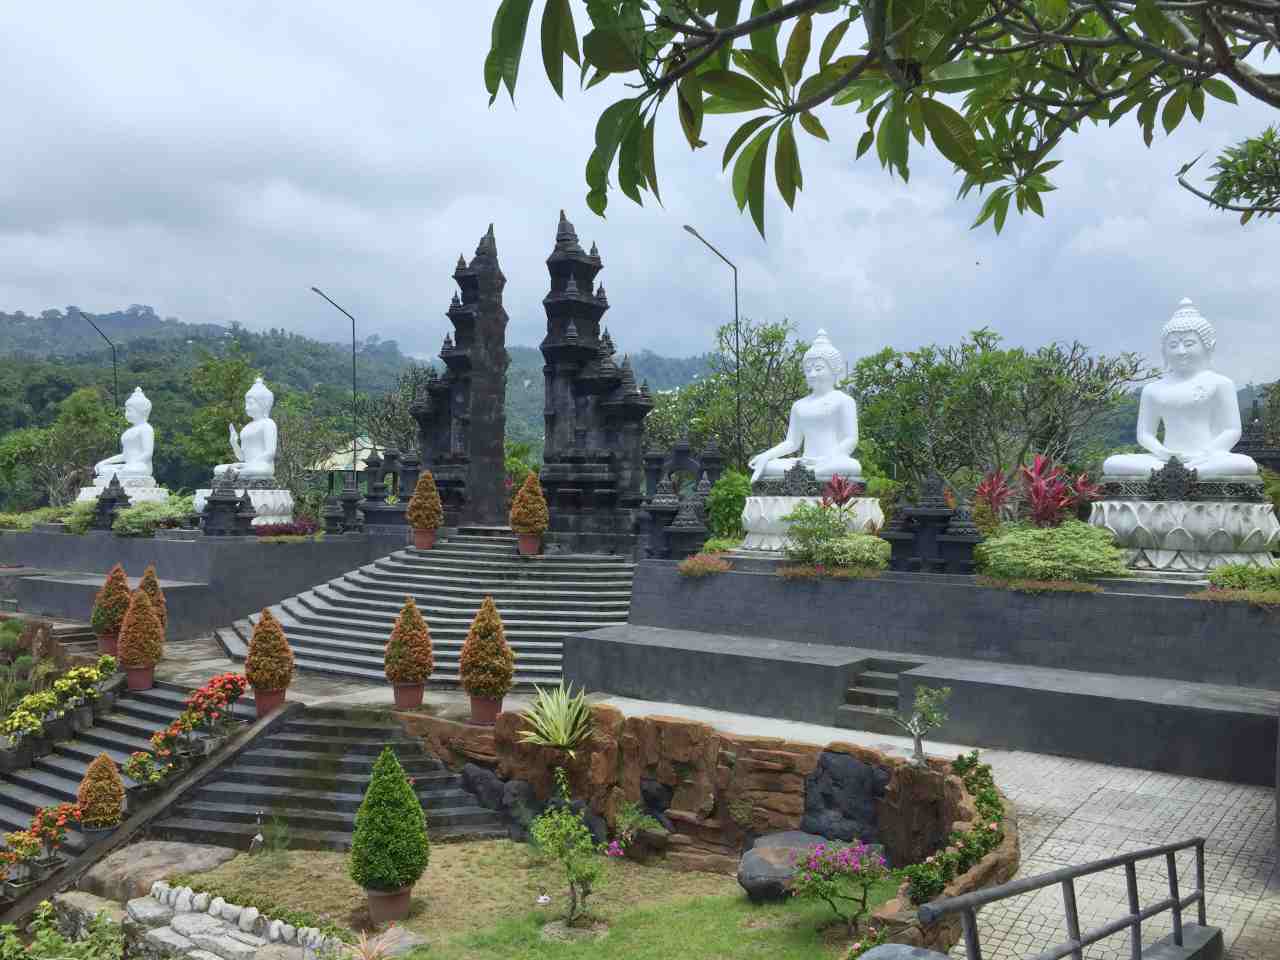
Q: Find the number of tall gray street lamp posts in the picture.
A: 3